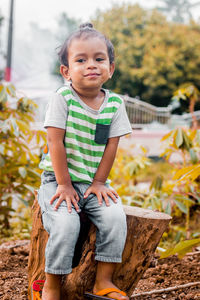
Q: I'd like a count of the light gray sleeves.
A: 2